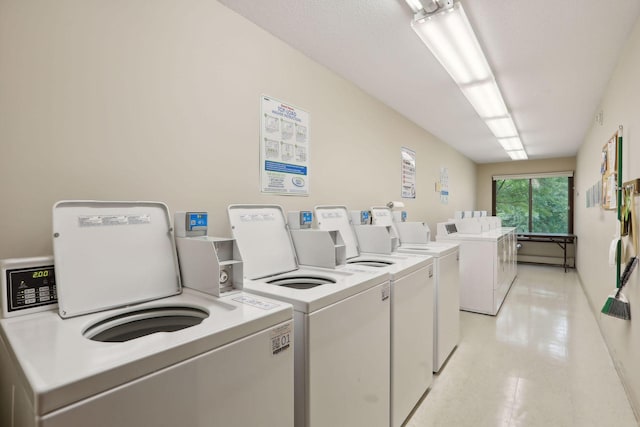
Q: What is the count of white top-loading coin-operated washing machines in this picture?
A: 4